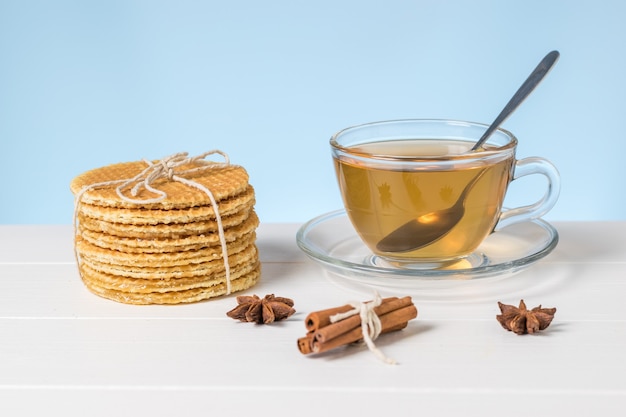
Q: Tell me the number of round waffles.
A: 8